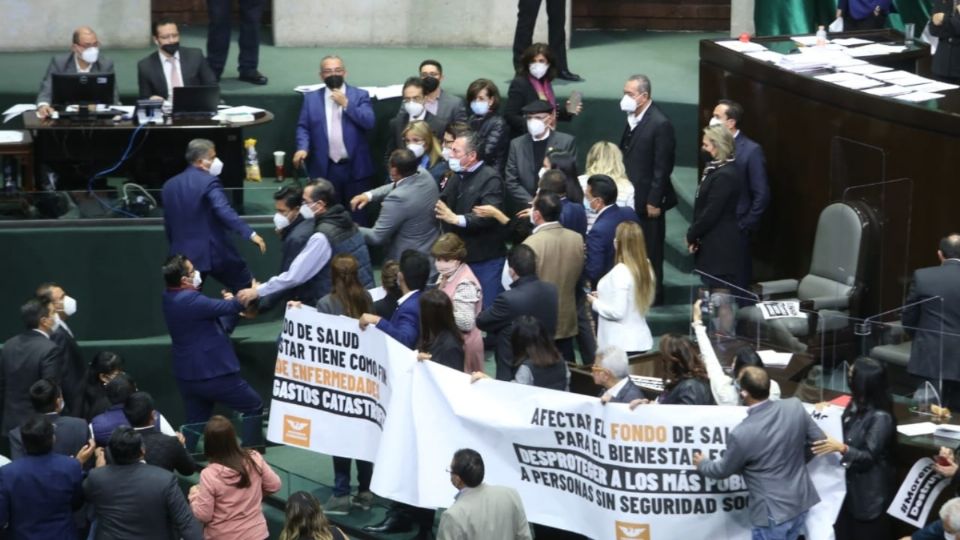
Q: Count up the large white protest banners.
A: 2